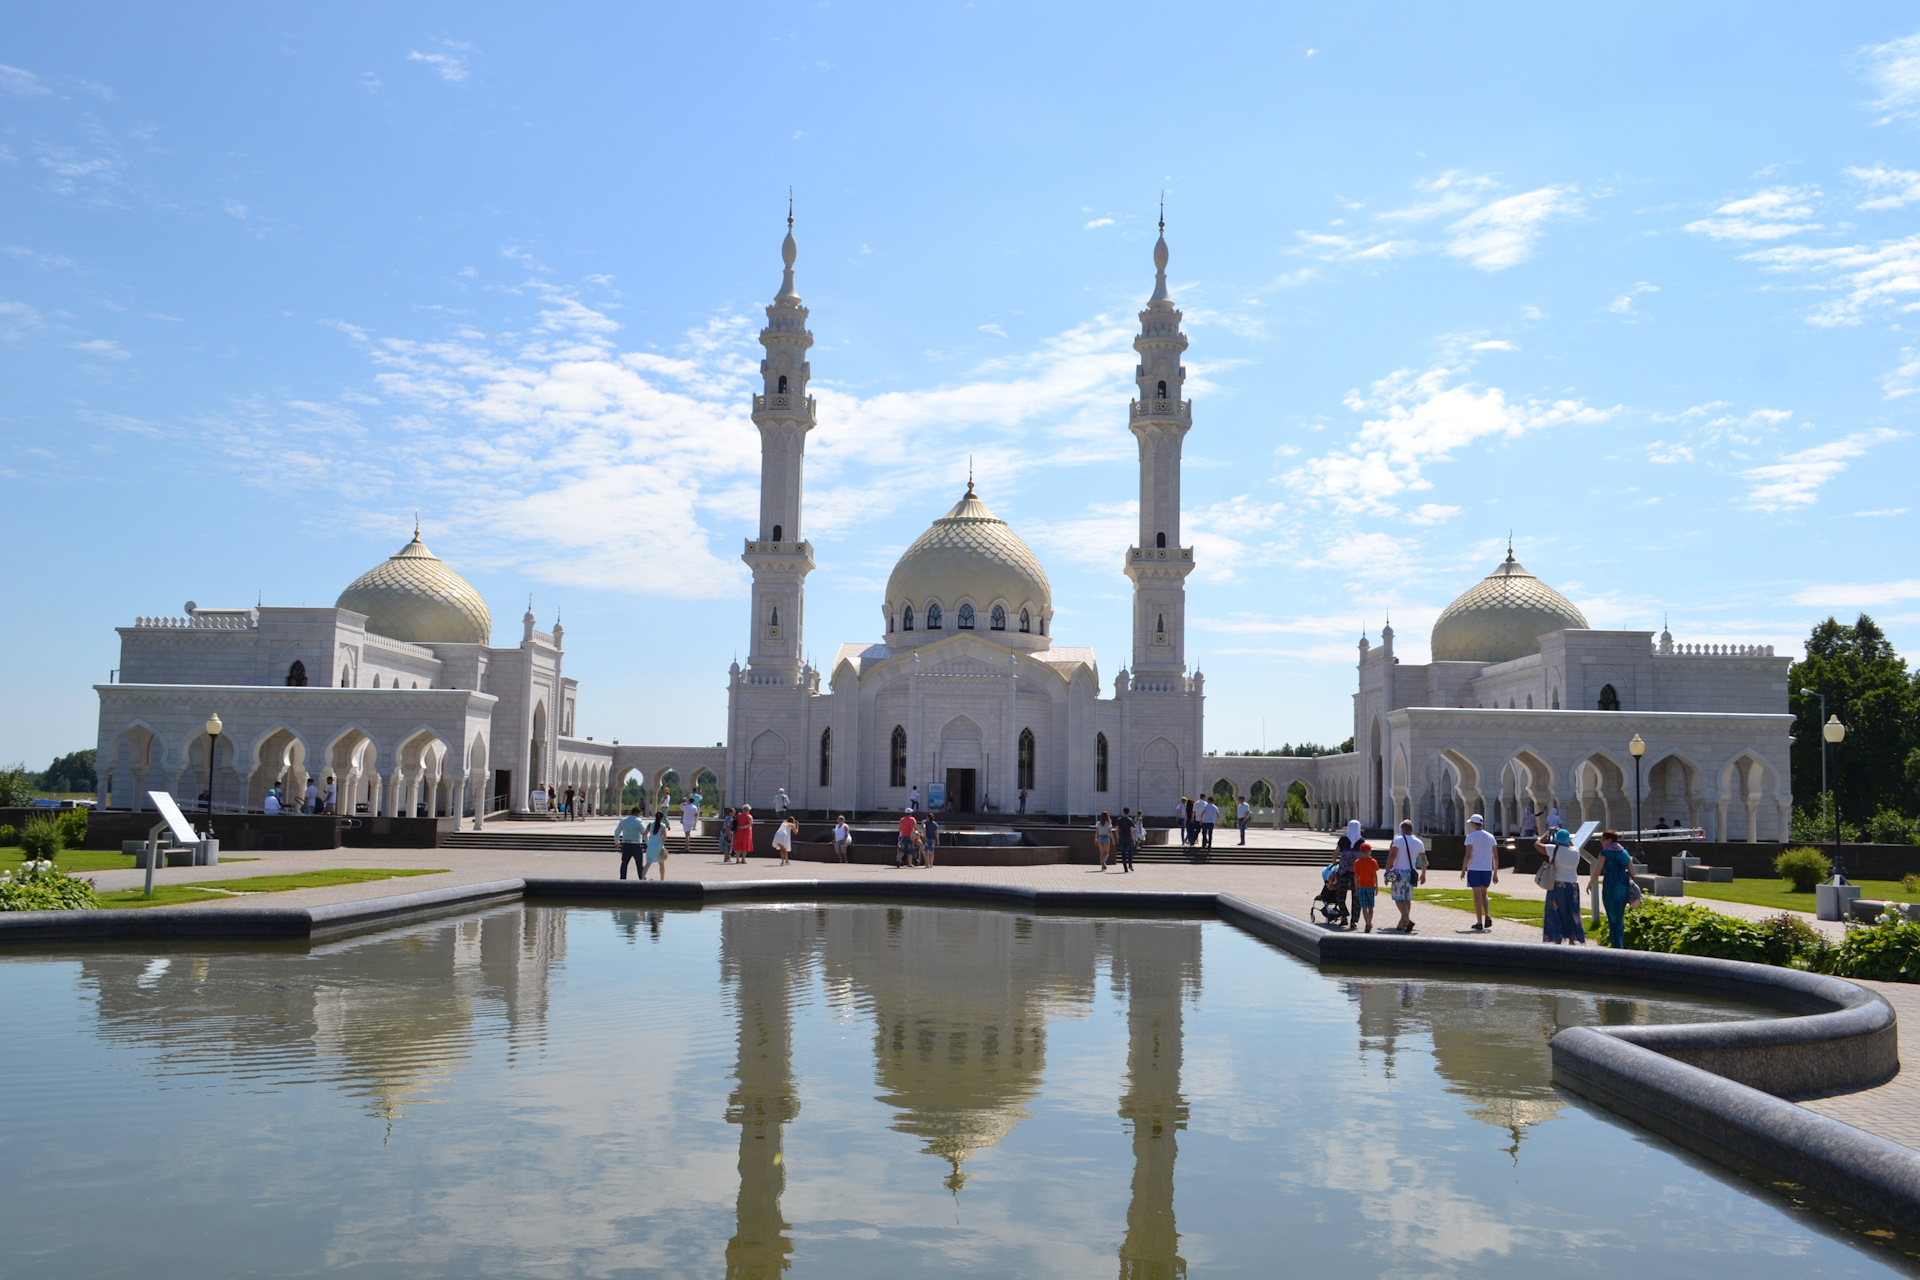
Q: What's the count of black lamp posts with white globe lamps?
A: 3